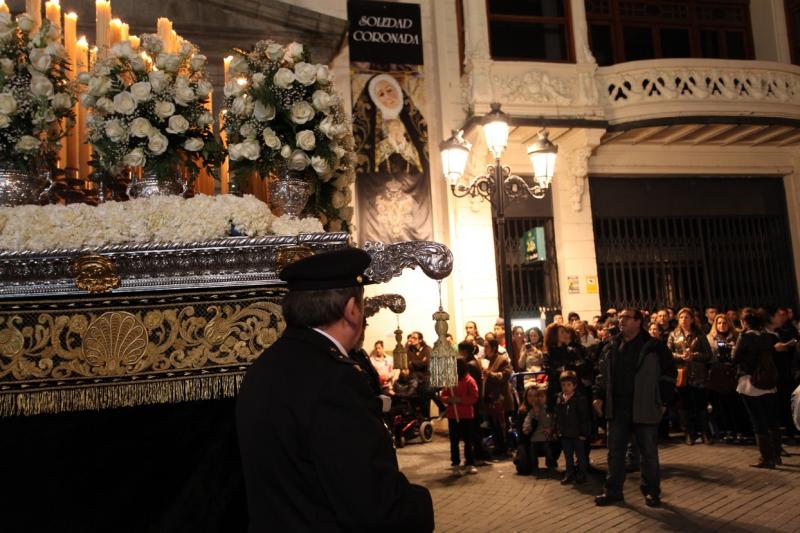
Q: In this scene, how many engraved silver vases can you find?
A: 3